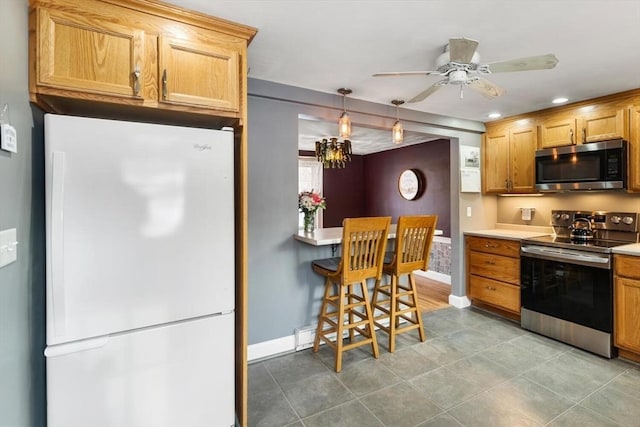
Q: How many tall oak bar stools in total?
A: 2